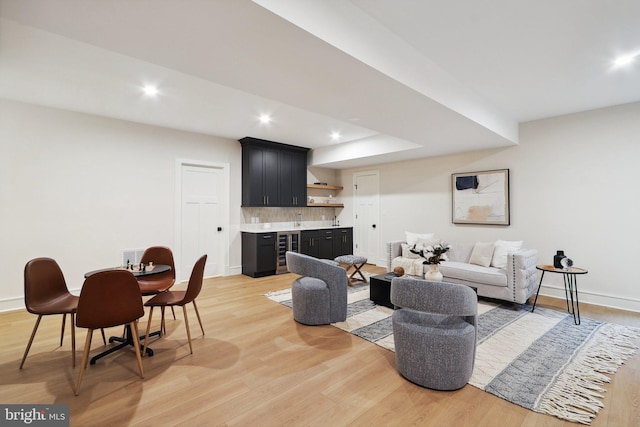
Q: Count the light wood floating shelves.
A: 2